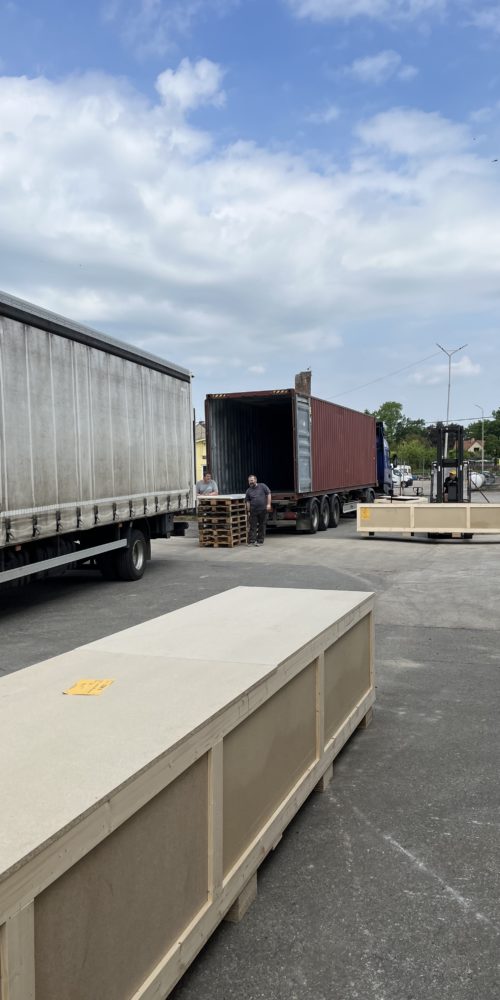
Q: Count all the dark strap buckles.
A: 12